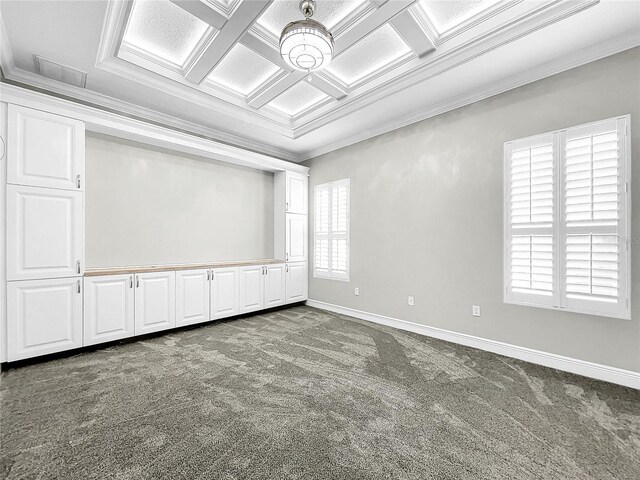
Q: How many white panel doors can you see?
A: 12